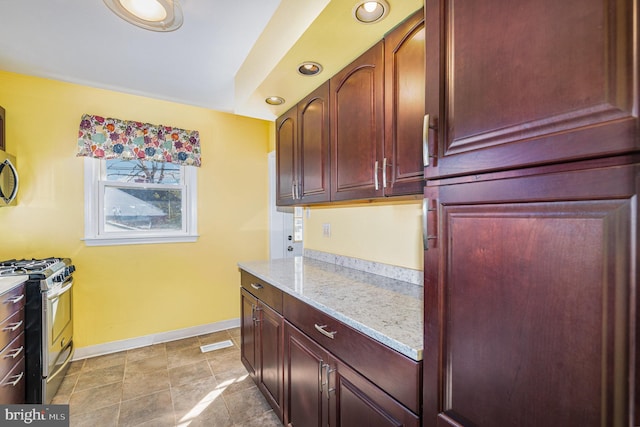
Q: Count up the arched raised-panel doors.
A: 4